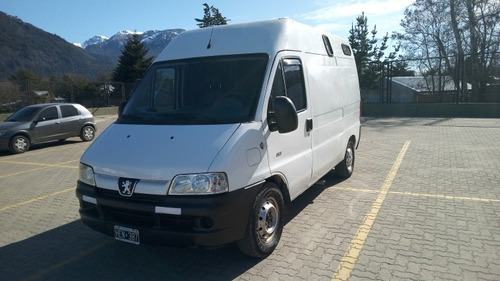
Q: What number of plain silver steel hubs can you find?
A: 2